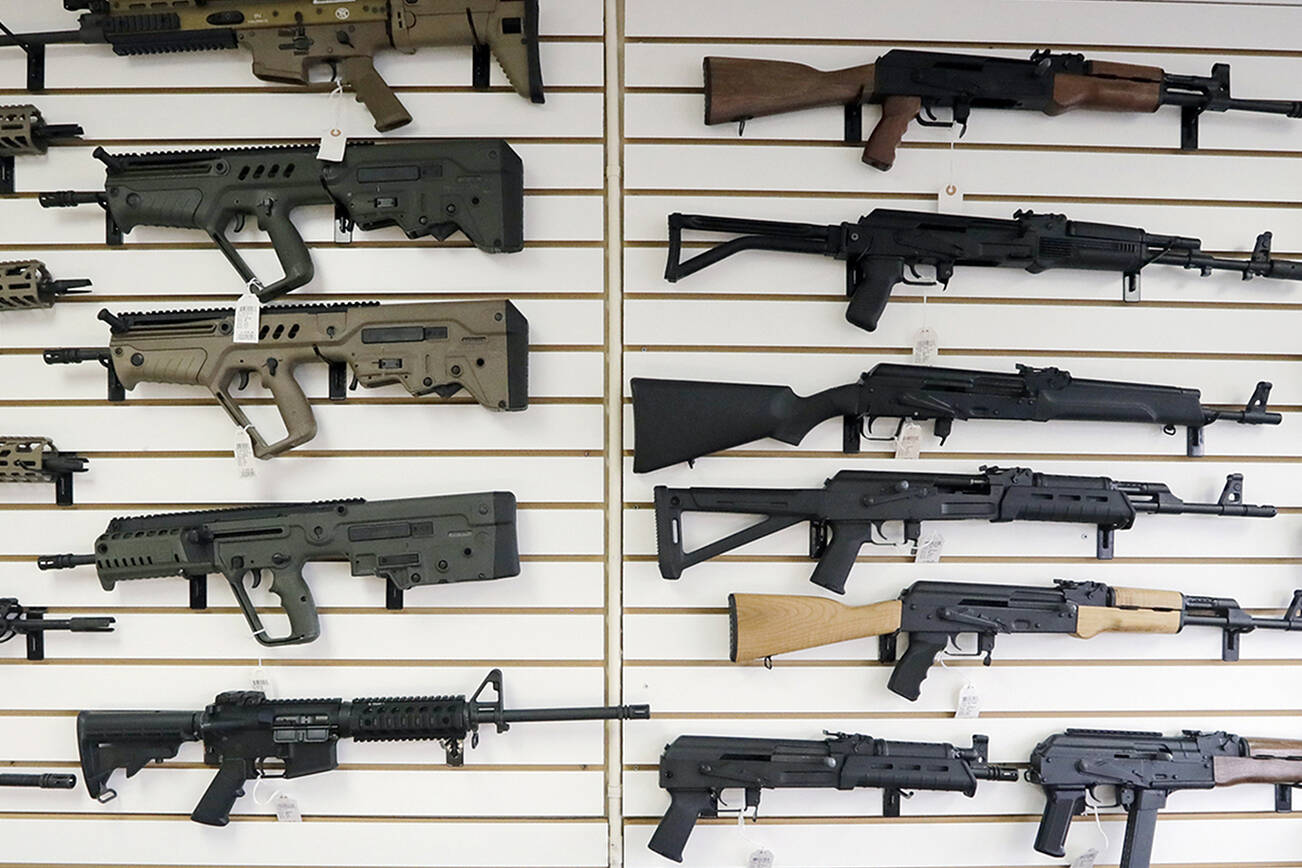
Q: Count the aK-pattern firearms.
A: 7